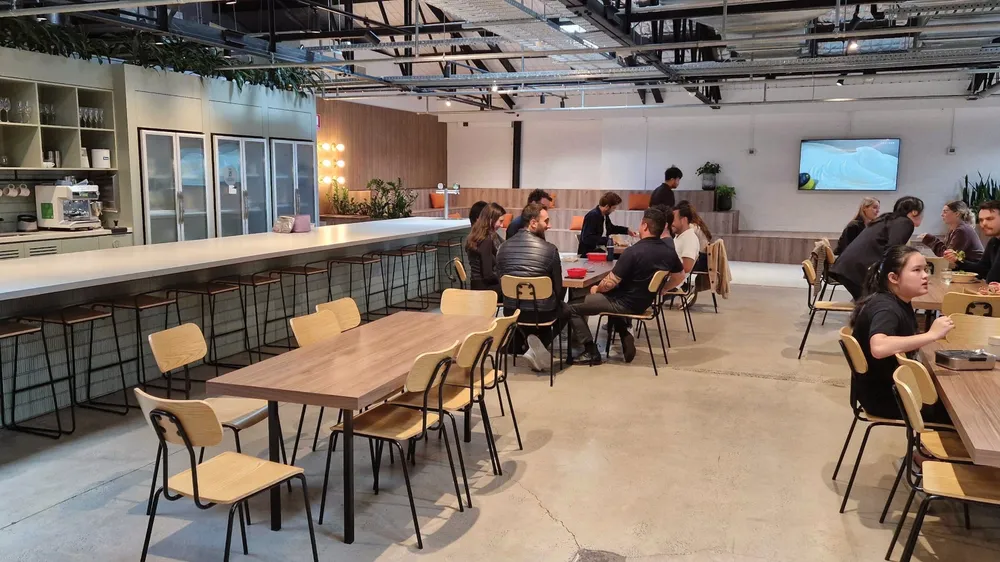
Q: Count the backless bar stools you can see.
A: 10